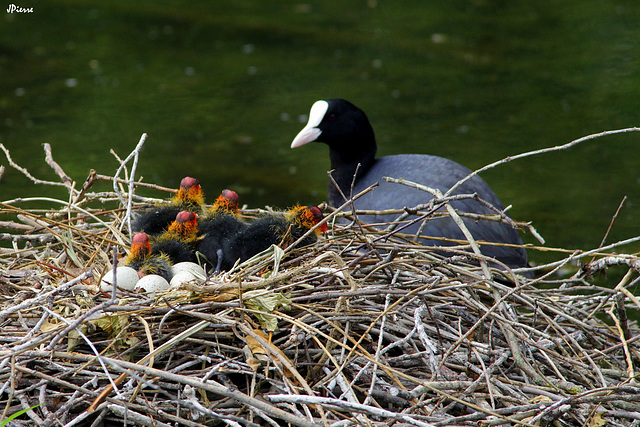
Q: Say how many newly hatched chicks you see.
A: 5